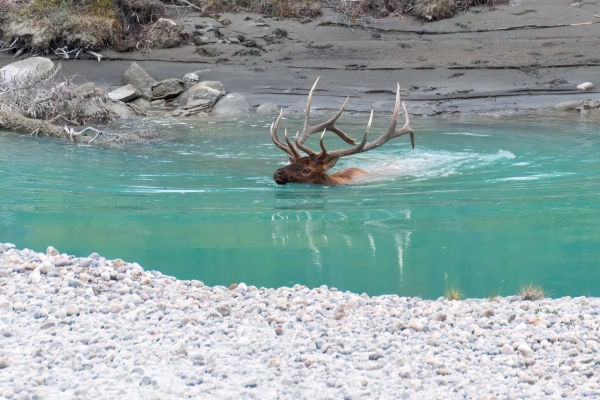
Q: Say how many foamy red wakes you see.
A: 0